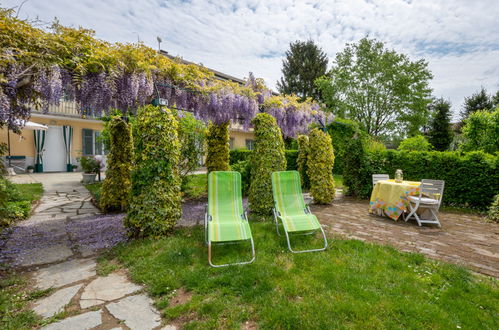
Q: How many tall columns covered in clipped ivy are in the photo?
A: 6